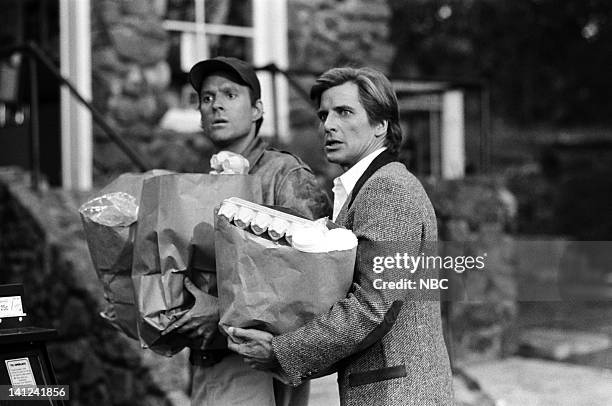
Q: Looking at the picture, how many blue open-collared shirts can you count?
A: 0